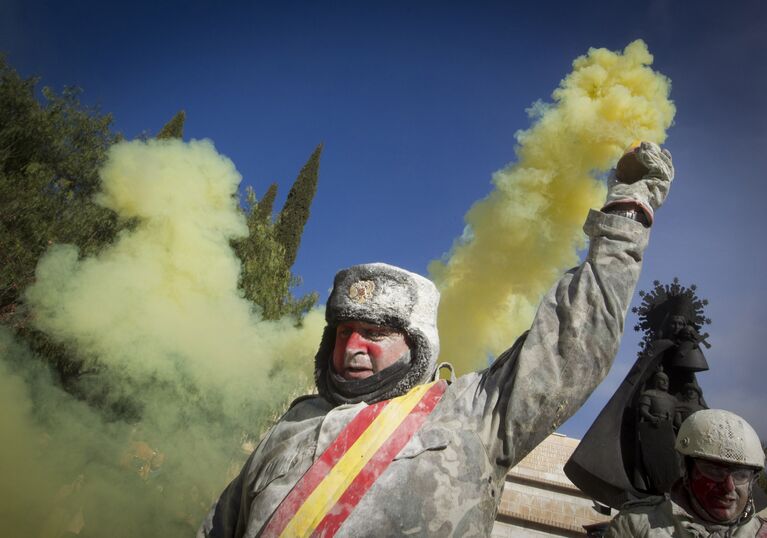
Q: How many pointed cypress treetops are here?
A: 3